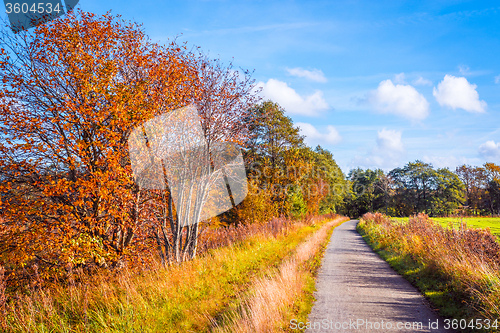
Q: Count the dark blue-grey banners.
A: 1